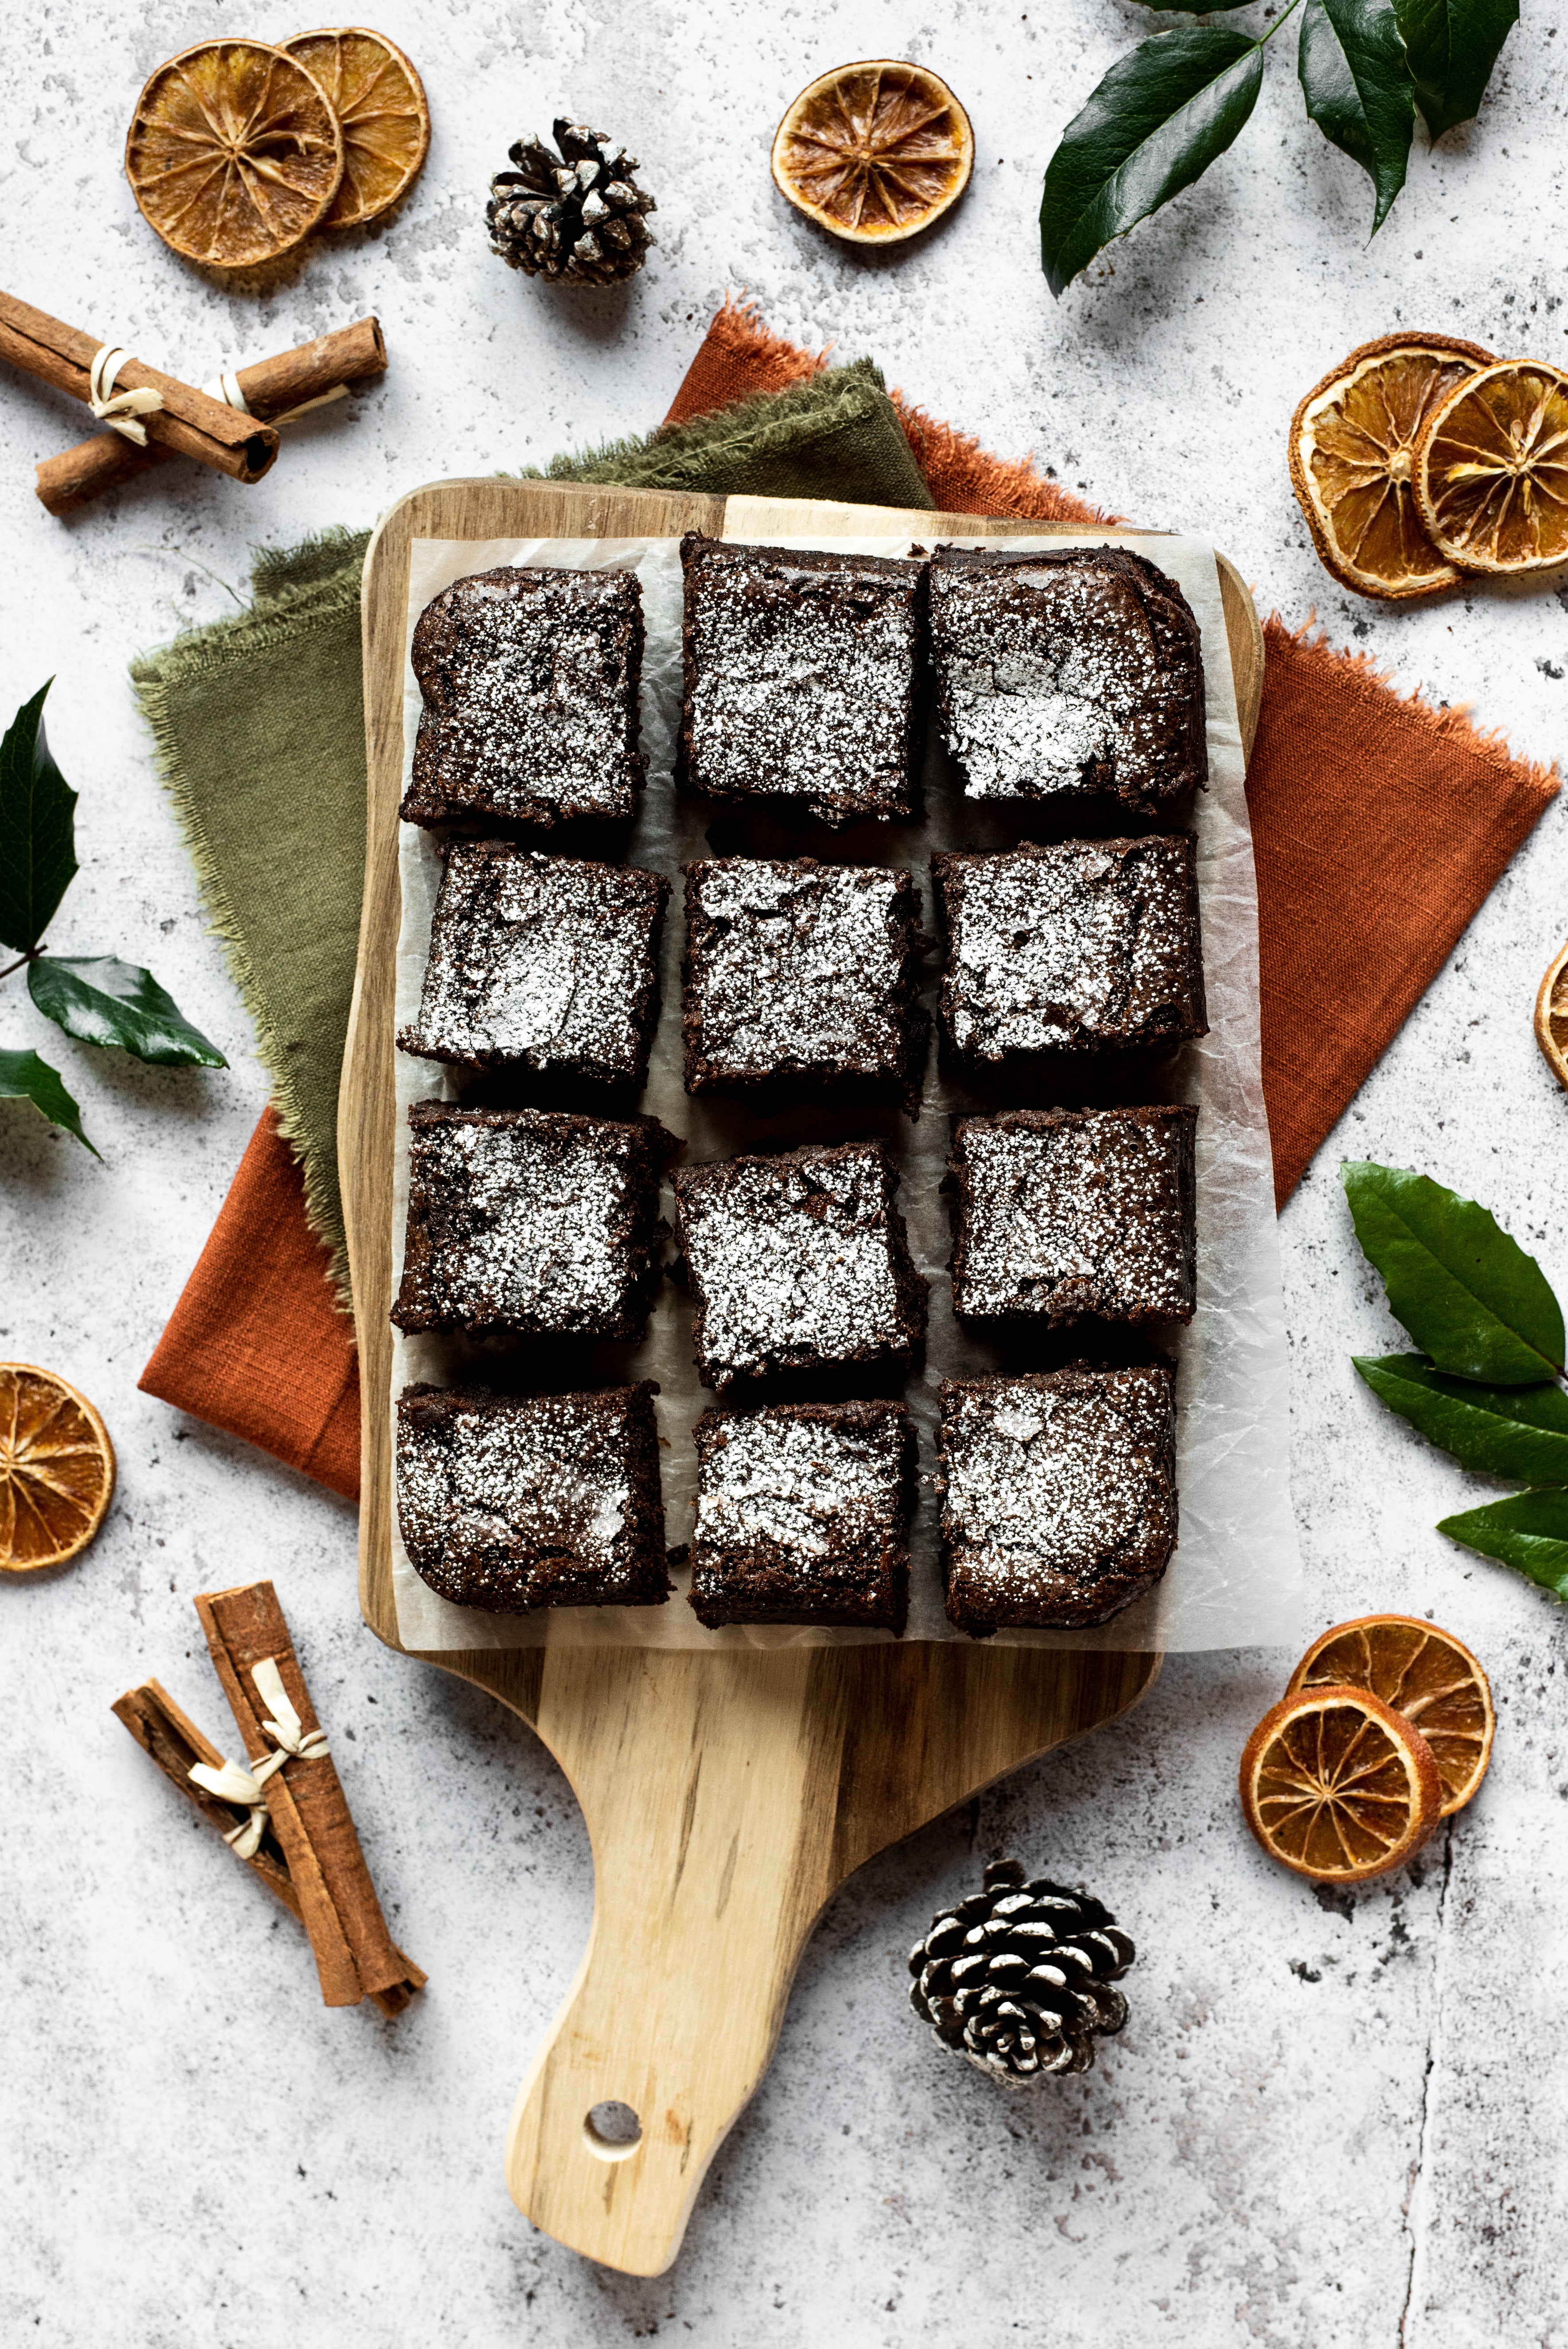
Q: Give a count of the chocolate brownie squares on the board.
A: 12